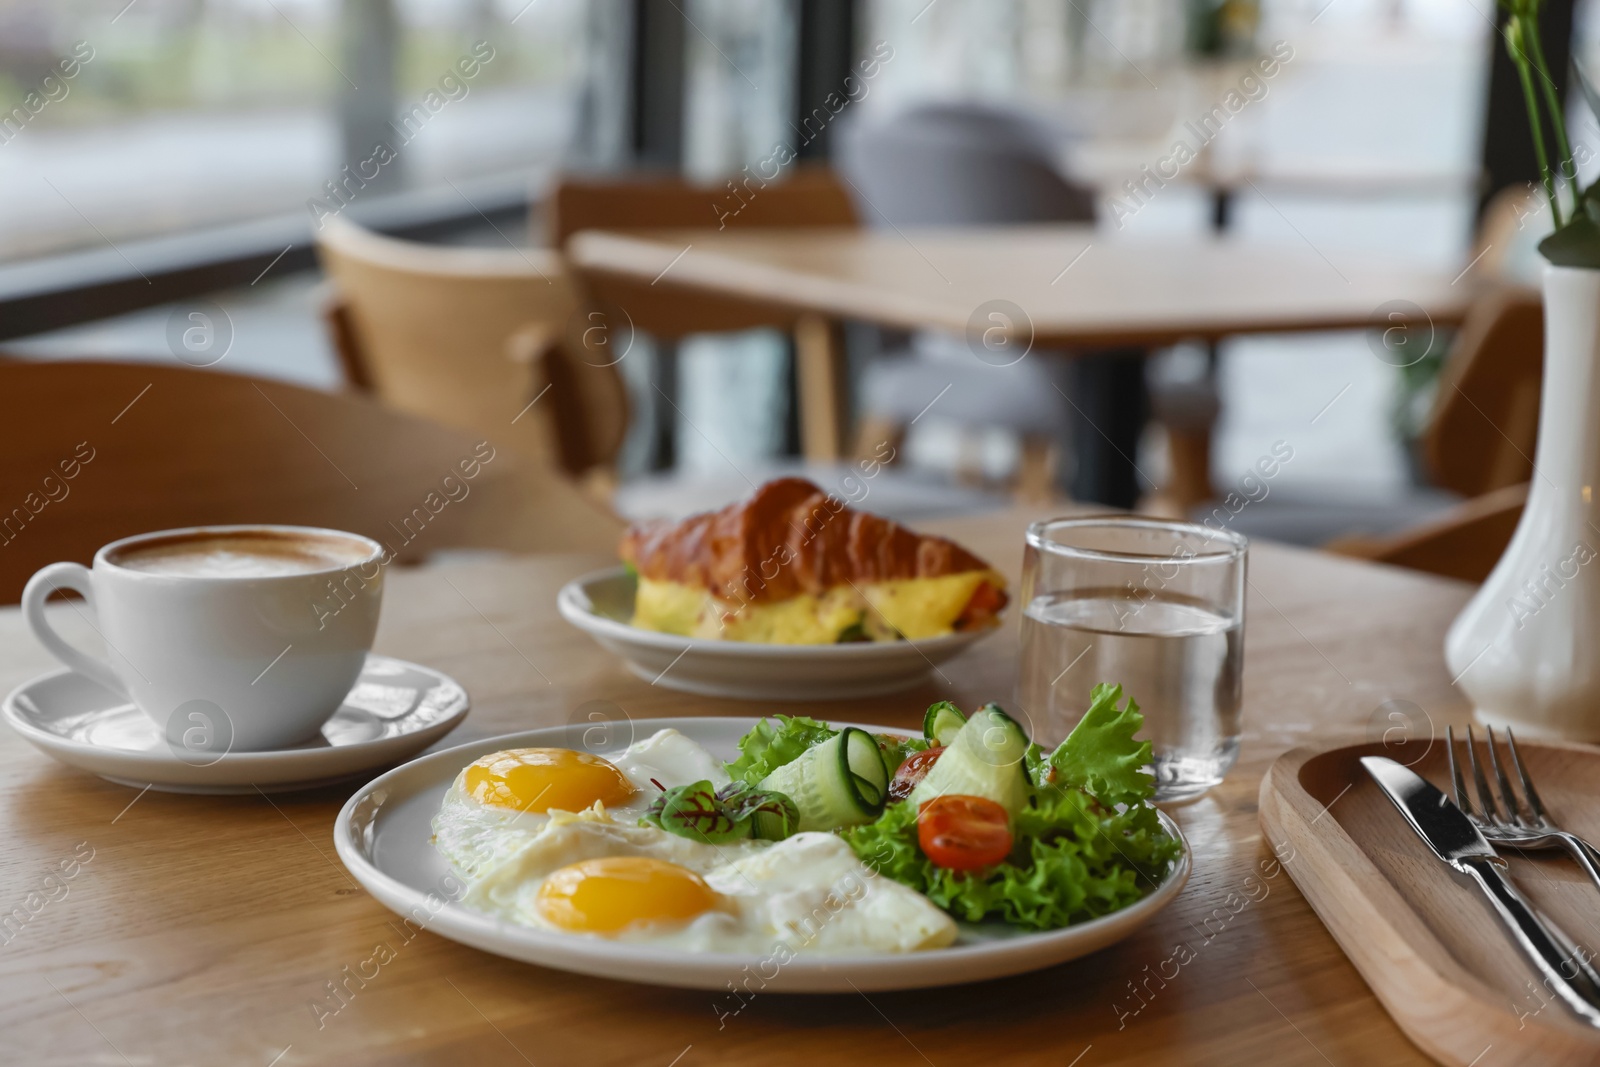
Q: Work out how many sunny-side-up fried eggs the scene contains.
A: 2